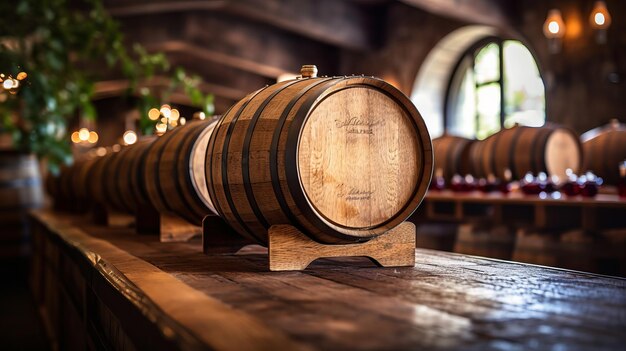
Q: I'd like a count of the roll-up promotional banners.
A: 0